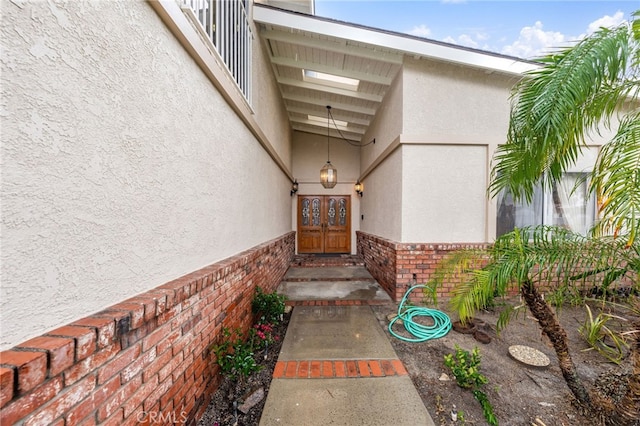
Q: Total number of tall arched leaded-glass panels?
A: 4